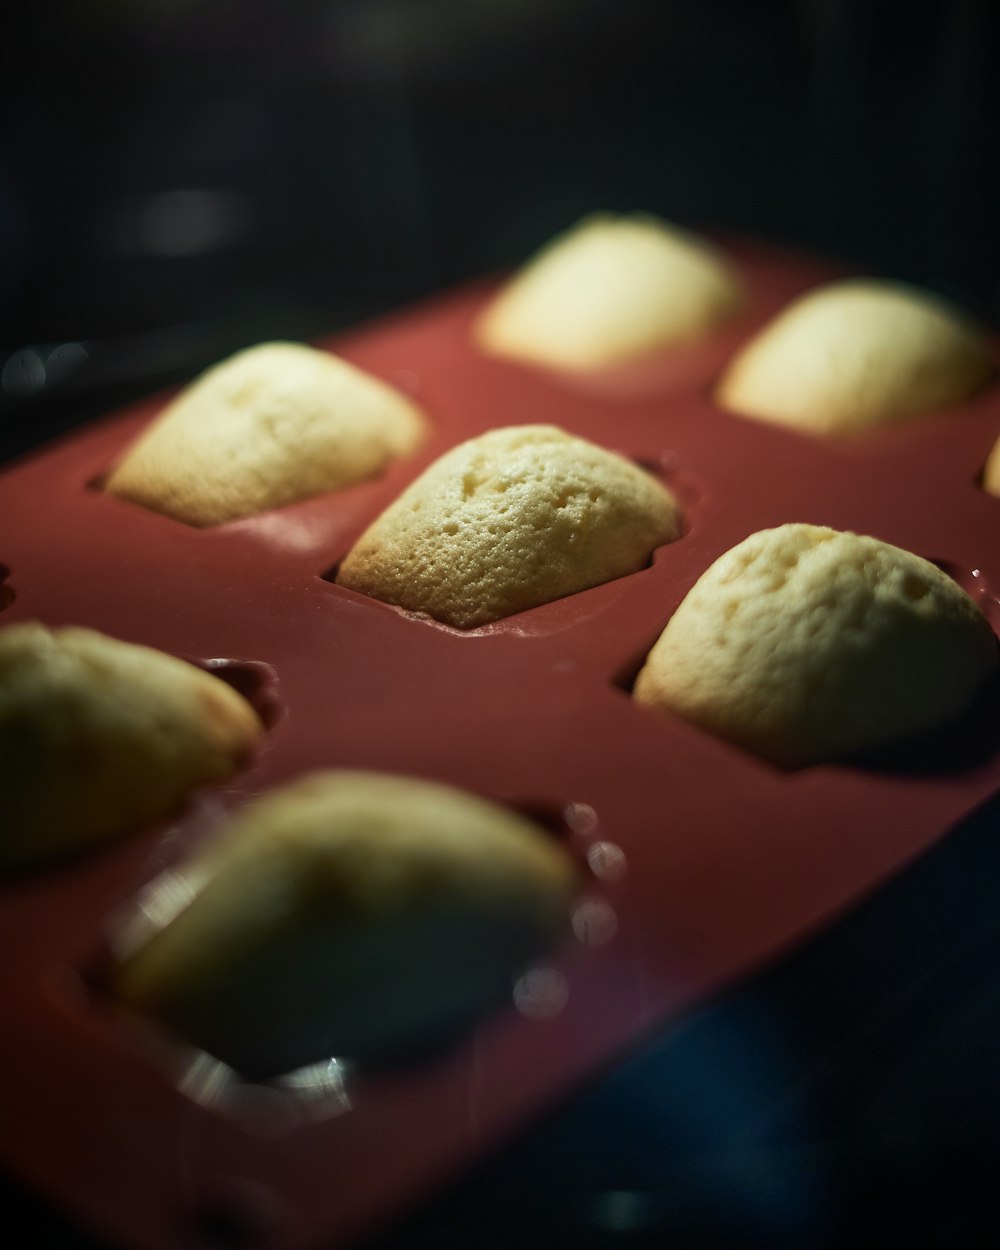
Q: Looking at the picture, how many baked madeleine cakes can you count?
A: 8